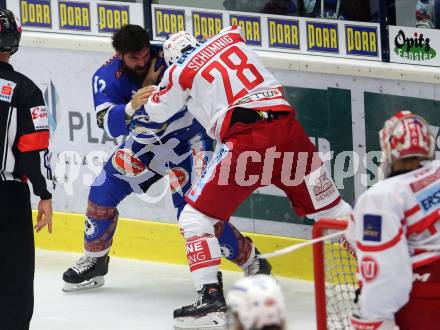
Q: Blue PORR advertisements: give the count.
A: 9